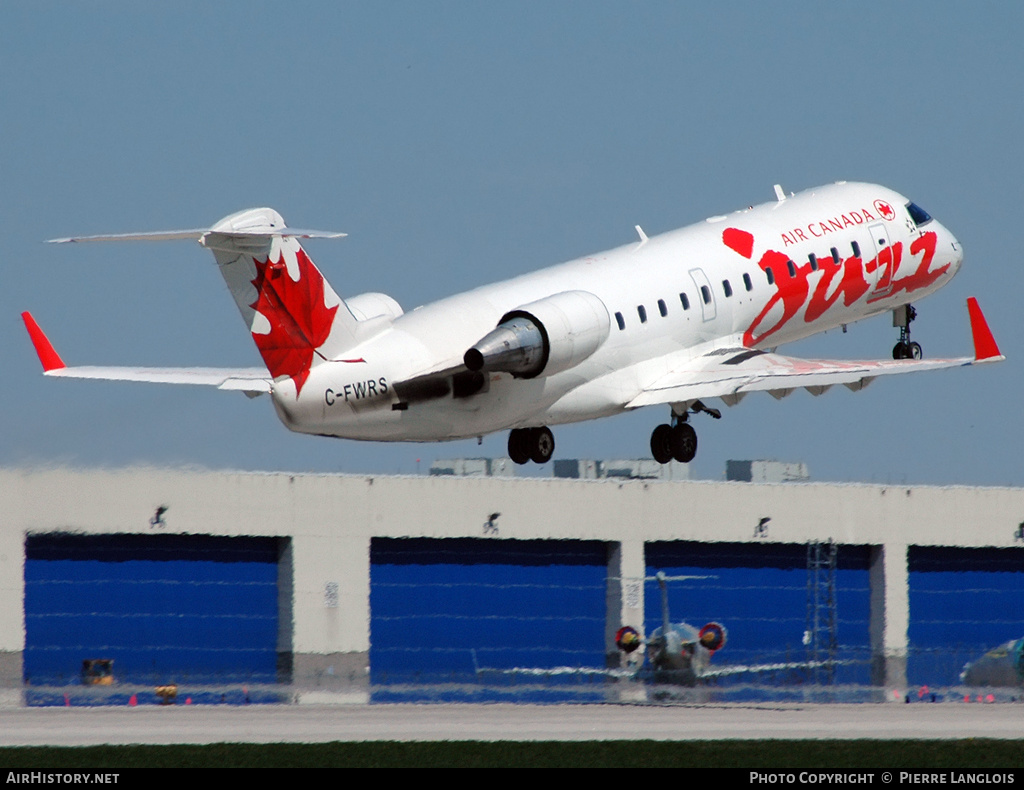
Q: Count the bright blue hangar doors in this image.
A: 4